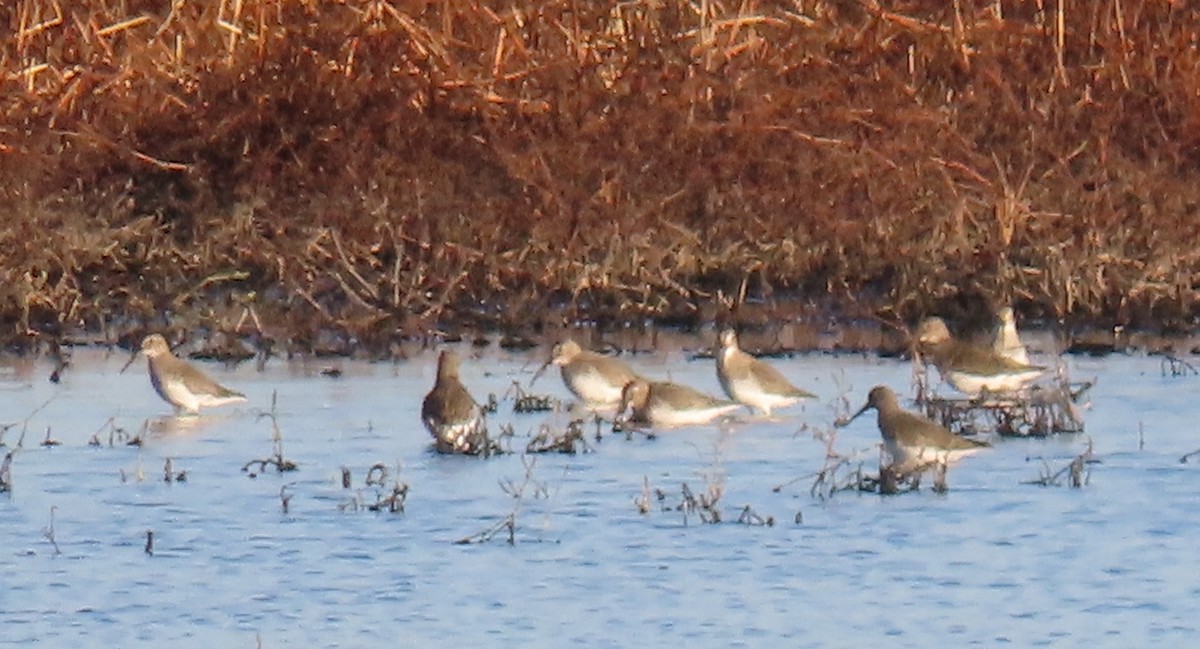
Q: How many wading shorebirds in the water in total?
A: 8